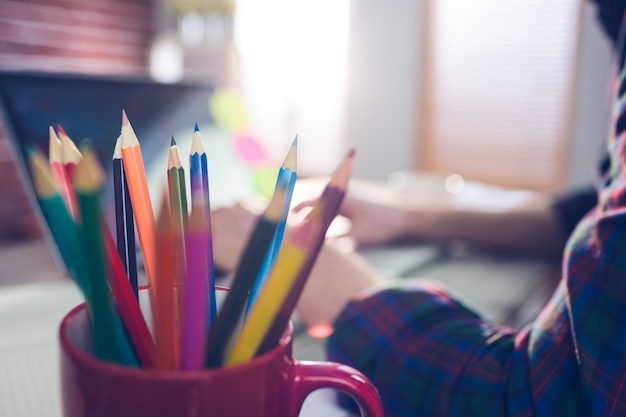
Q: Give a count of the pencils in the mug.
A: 14